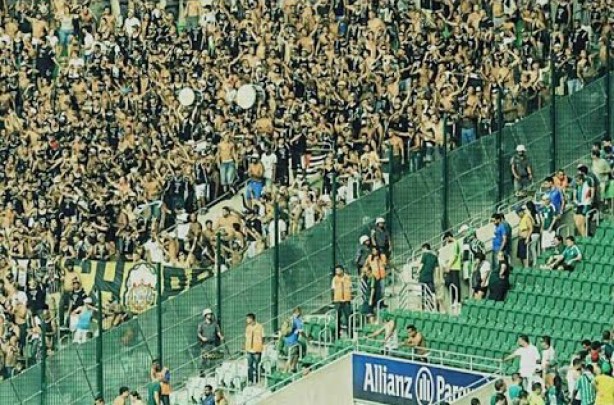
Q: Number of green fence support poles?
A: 11